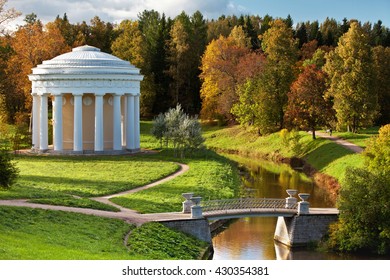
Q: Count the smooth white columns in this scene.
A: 8